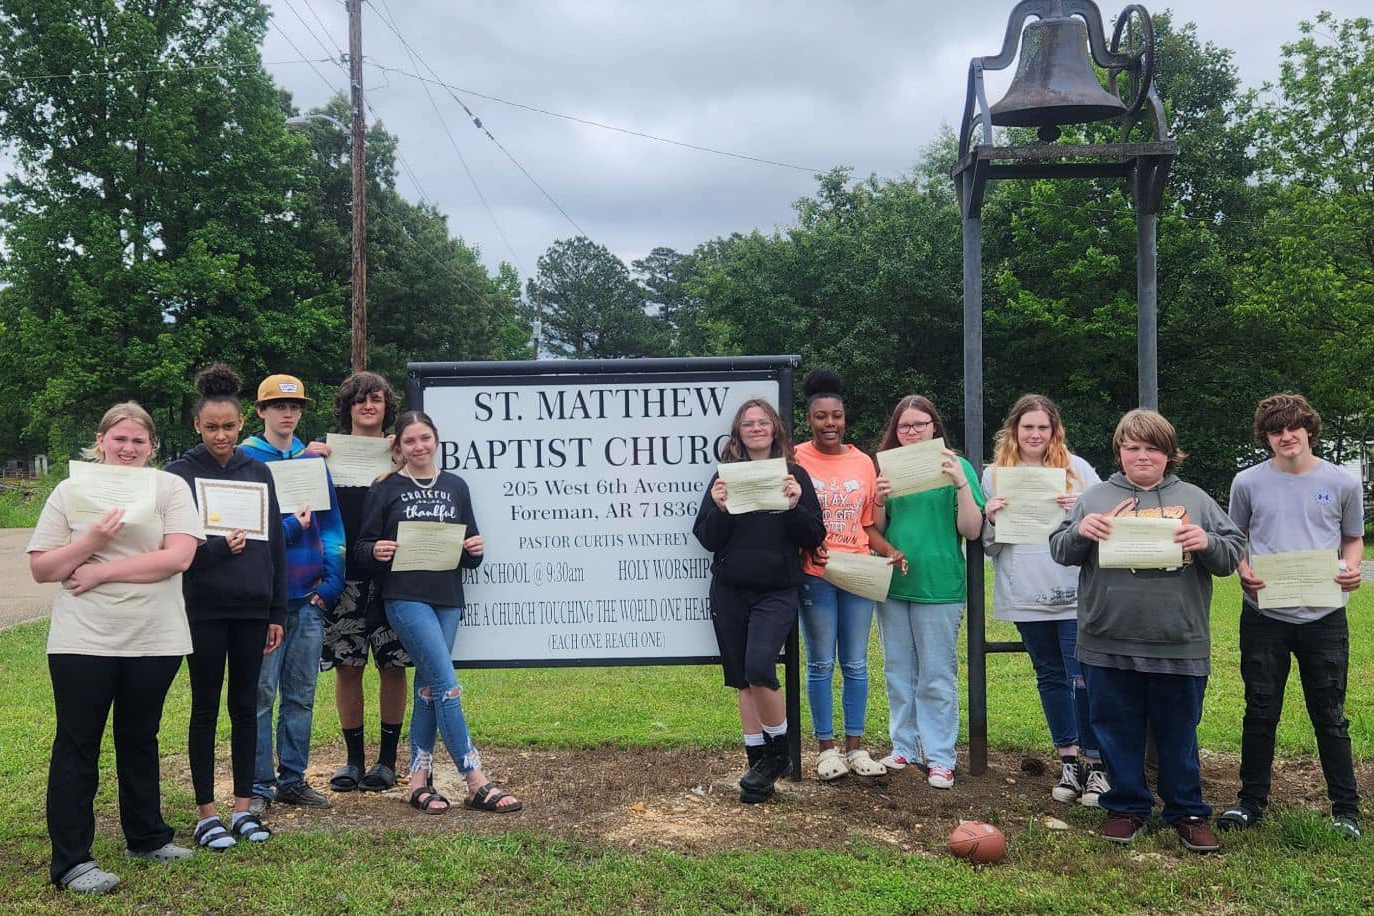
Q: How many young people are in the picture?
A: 11